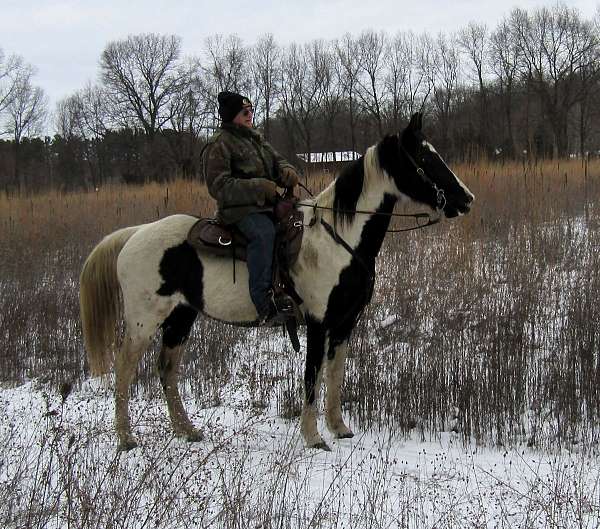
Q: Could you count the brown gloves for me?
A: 2